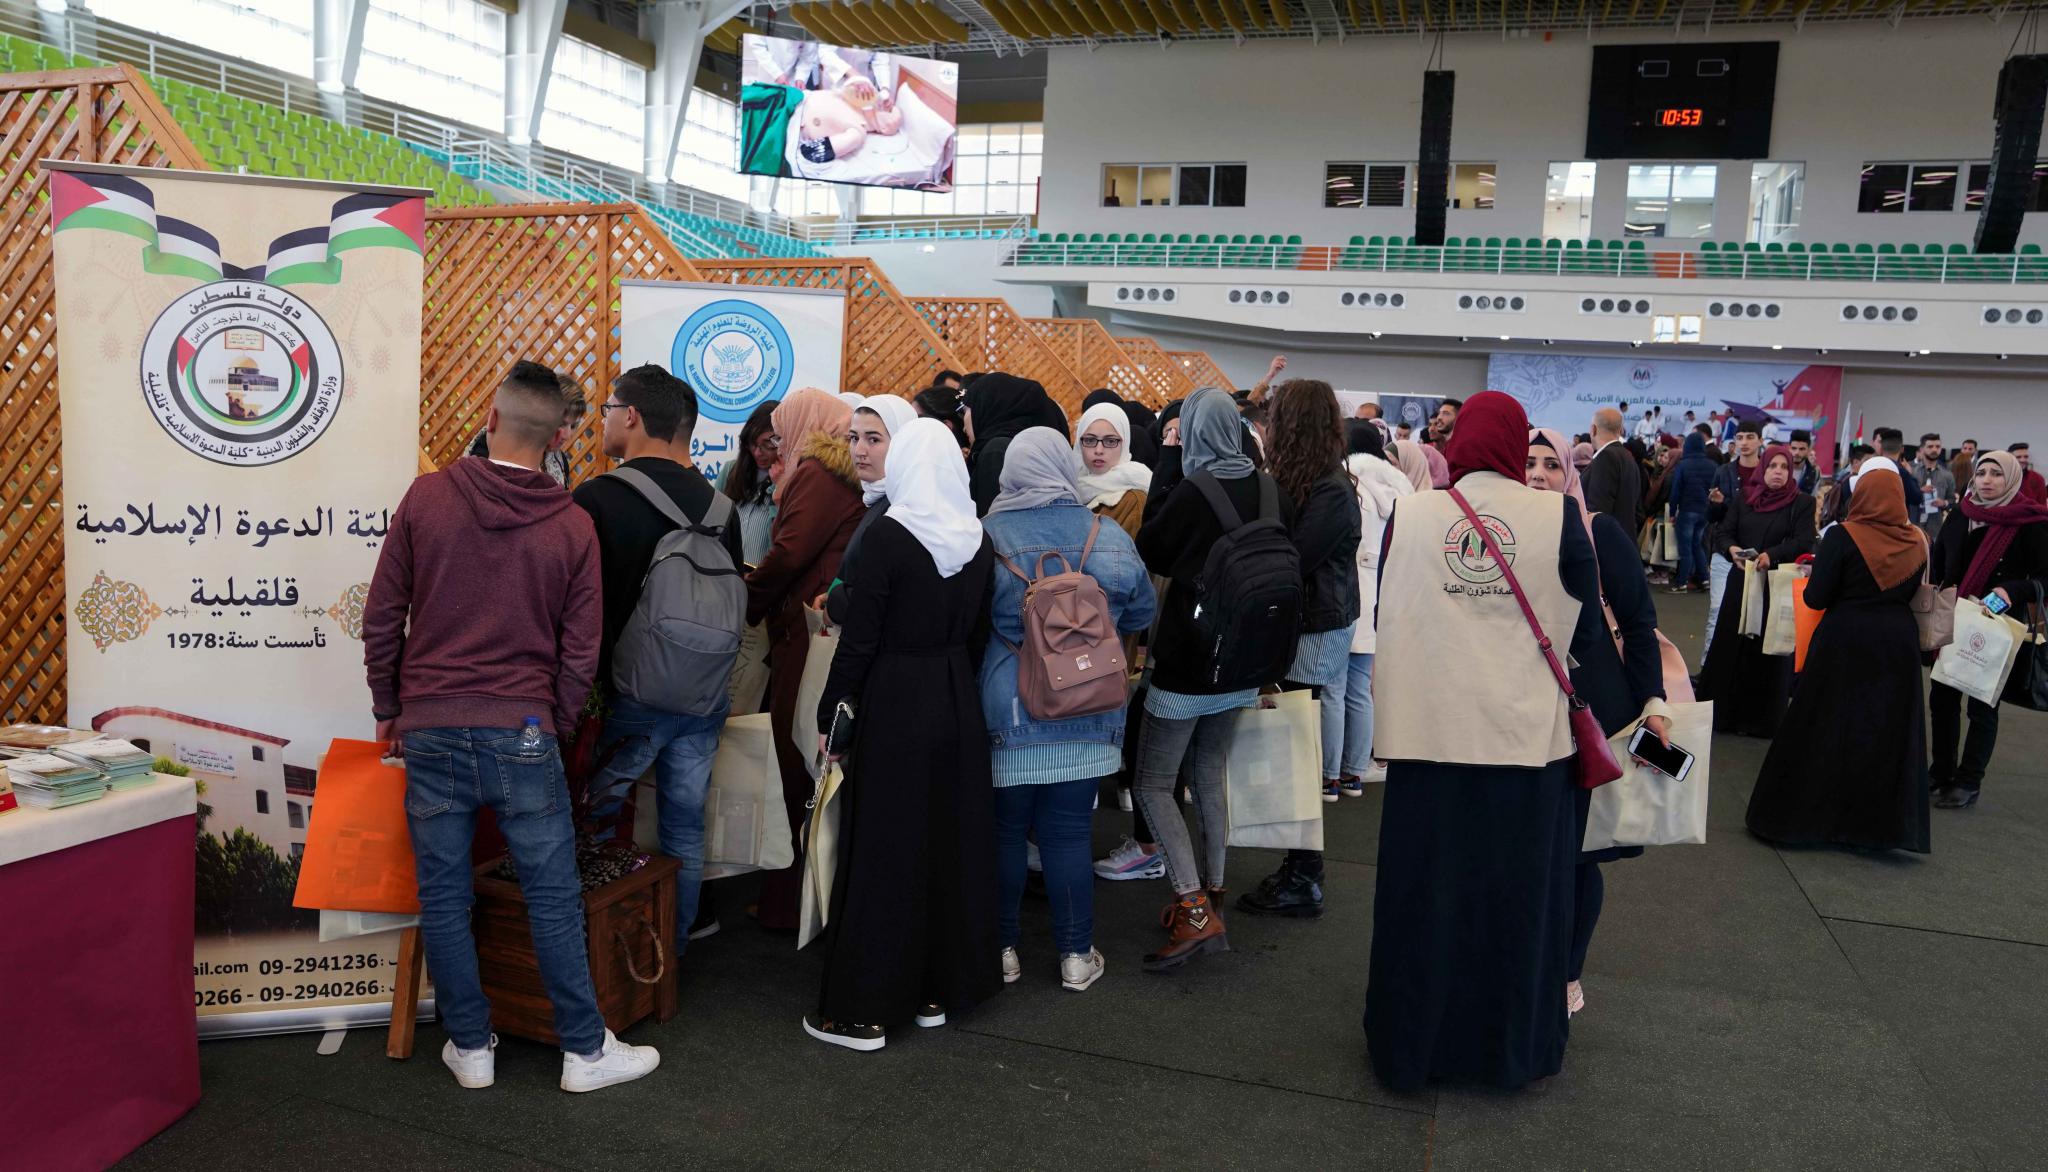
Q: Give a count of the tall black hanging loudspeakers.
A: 2